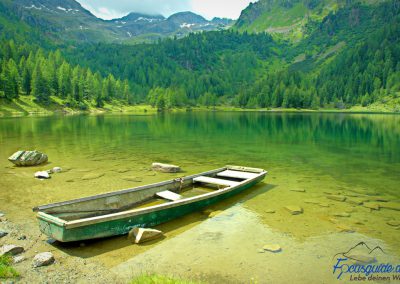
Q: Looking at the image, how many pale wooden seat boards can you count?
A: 3